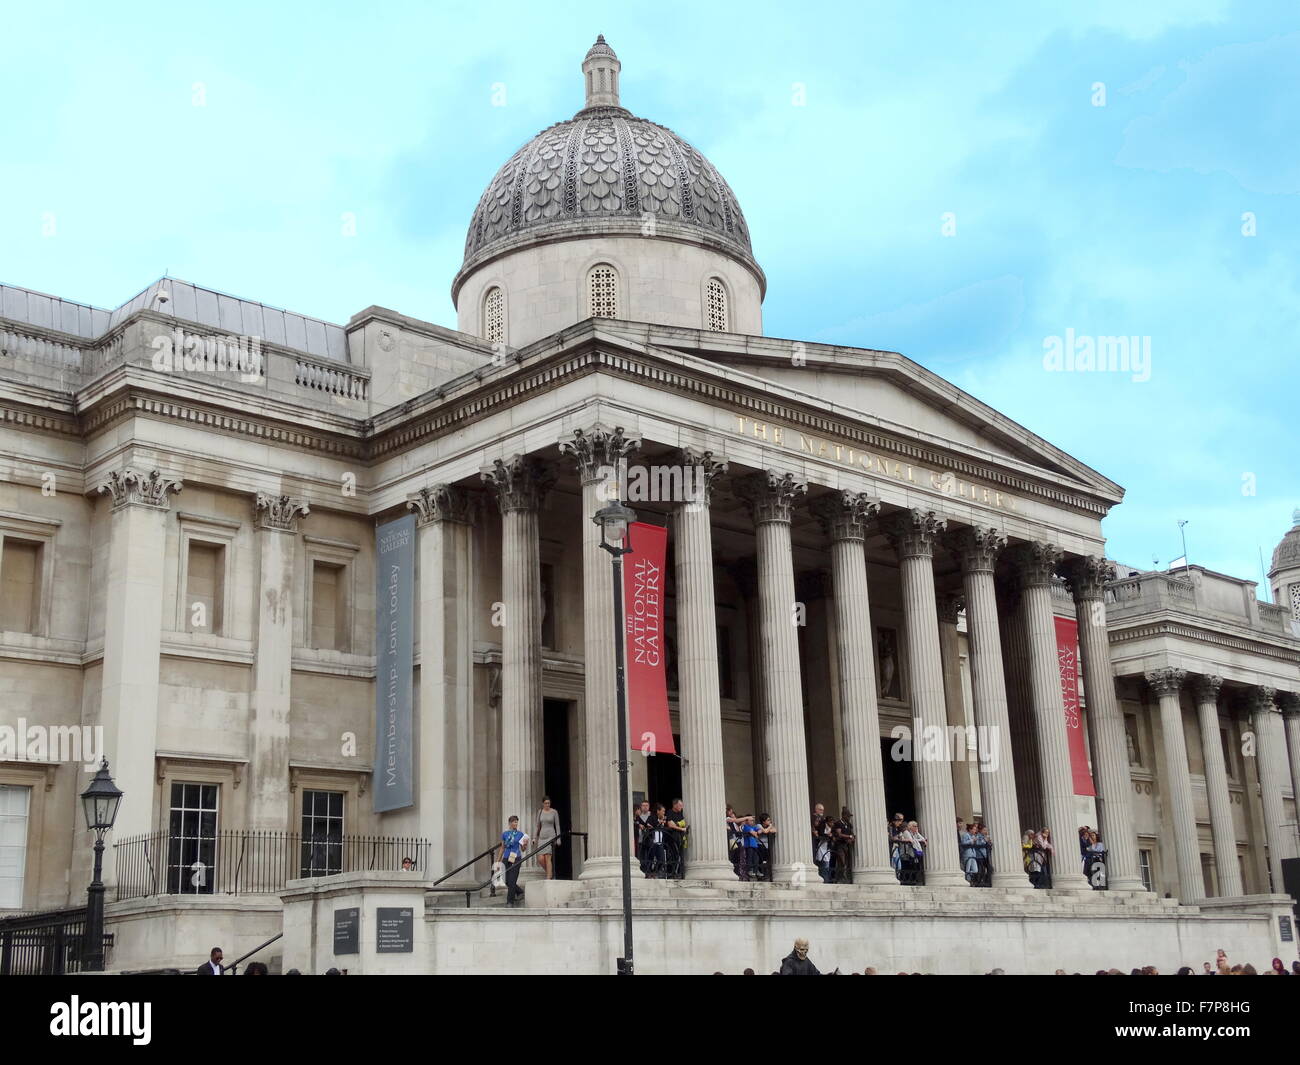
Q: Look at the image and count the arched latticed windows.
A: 3